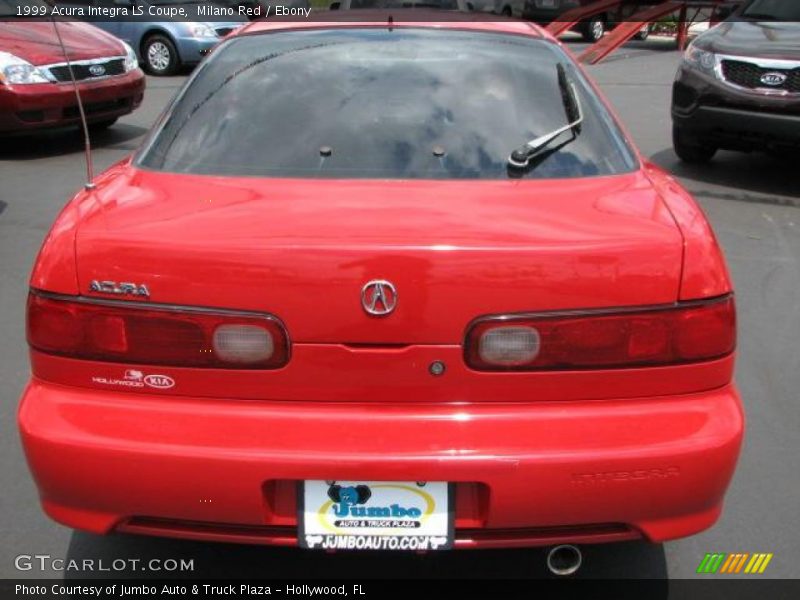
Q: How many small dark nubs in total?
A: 2